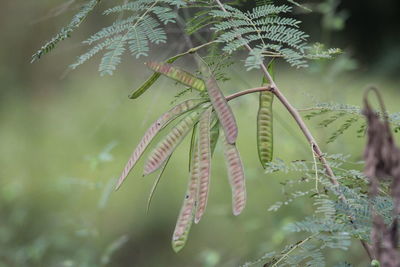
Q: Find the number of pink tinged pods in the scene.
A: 7